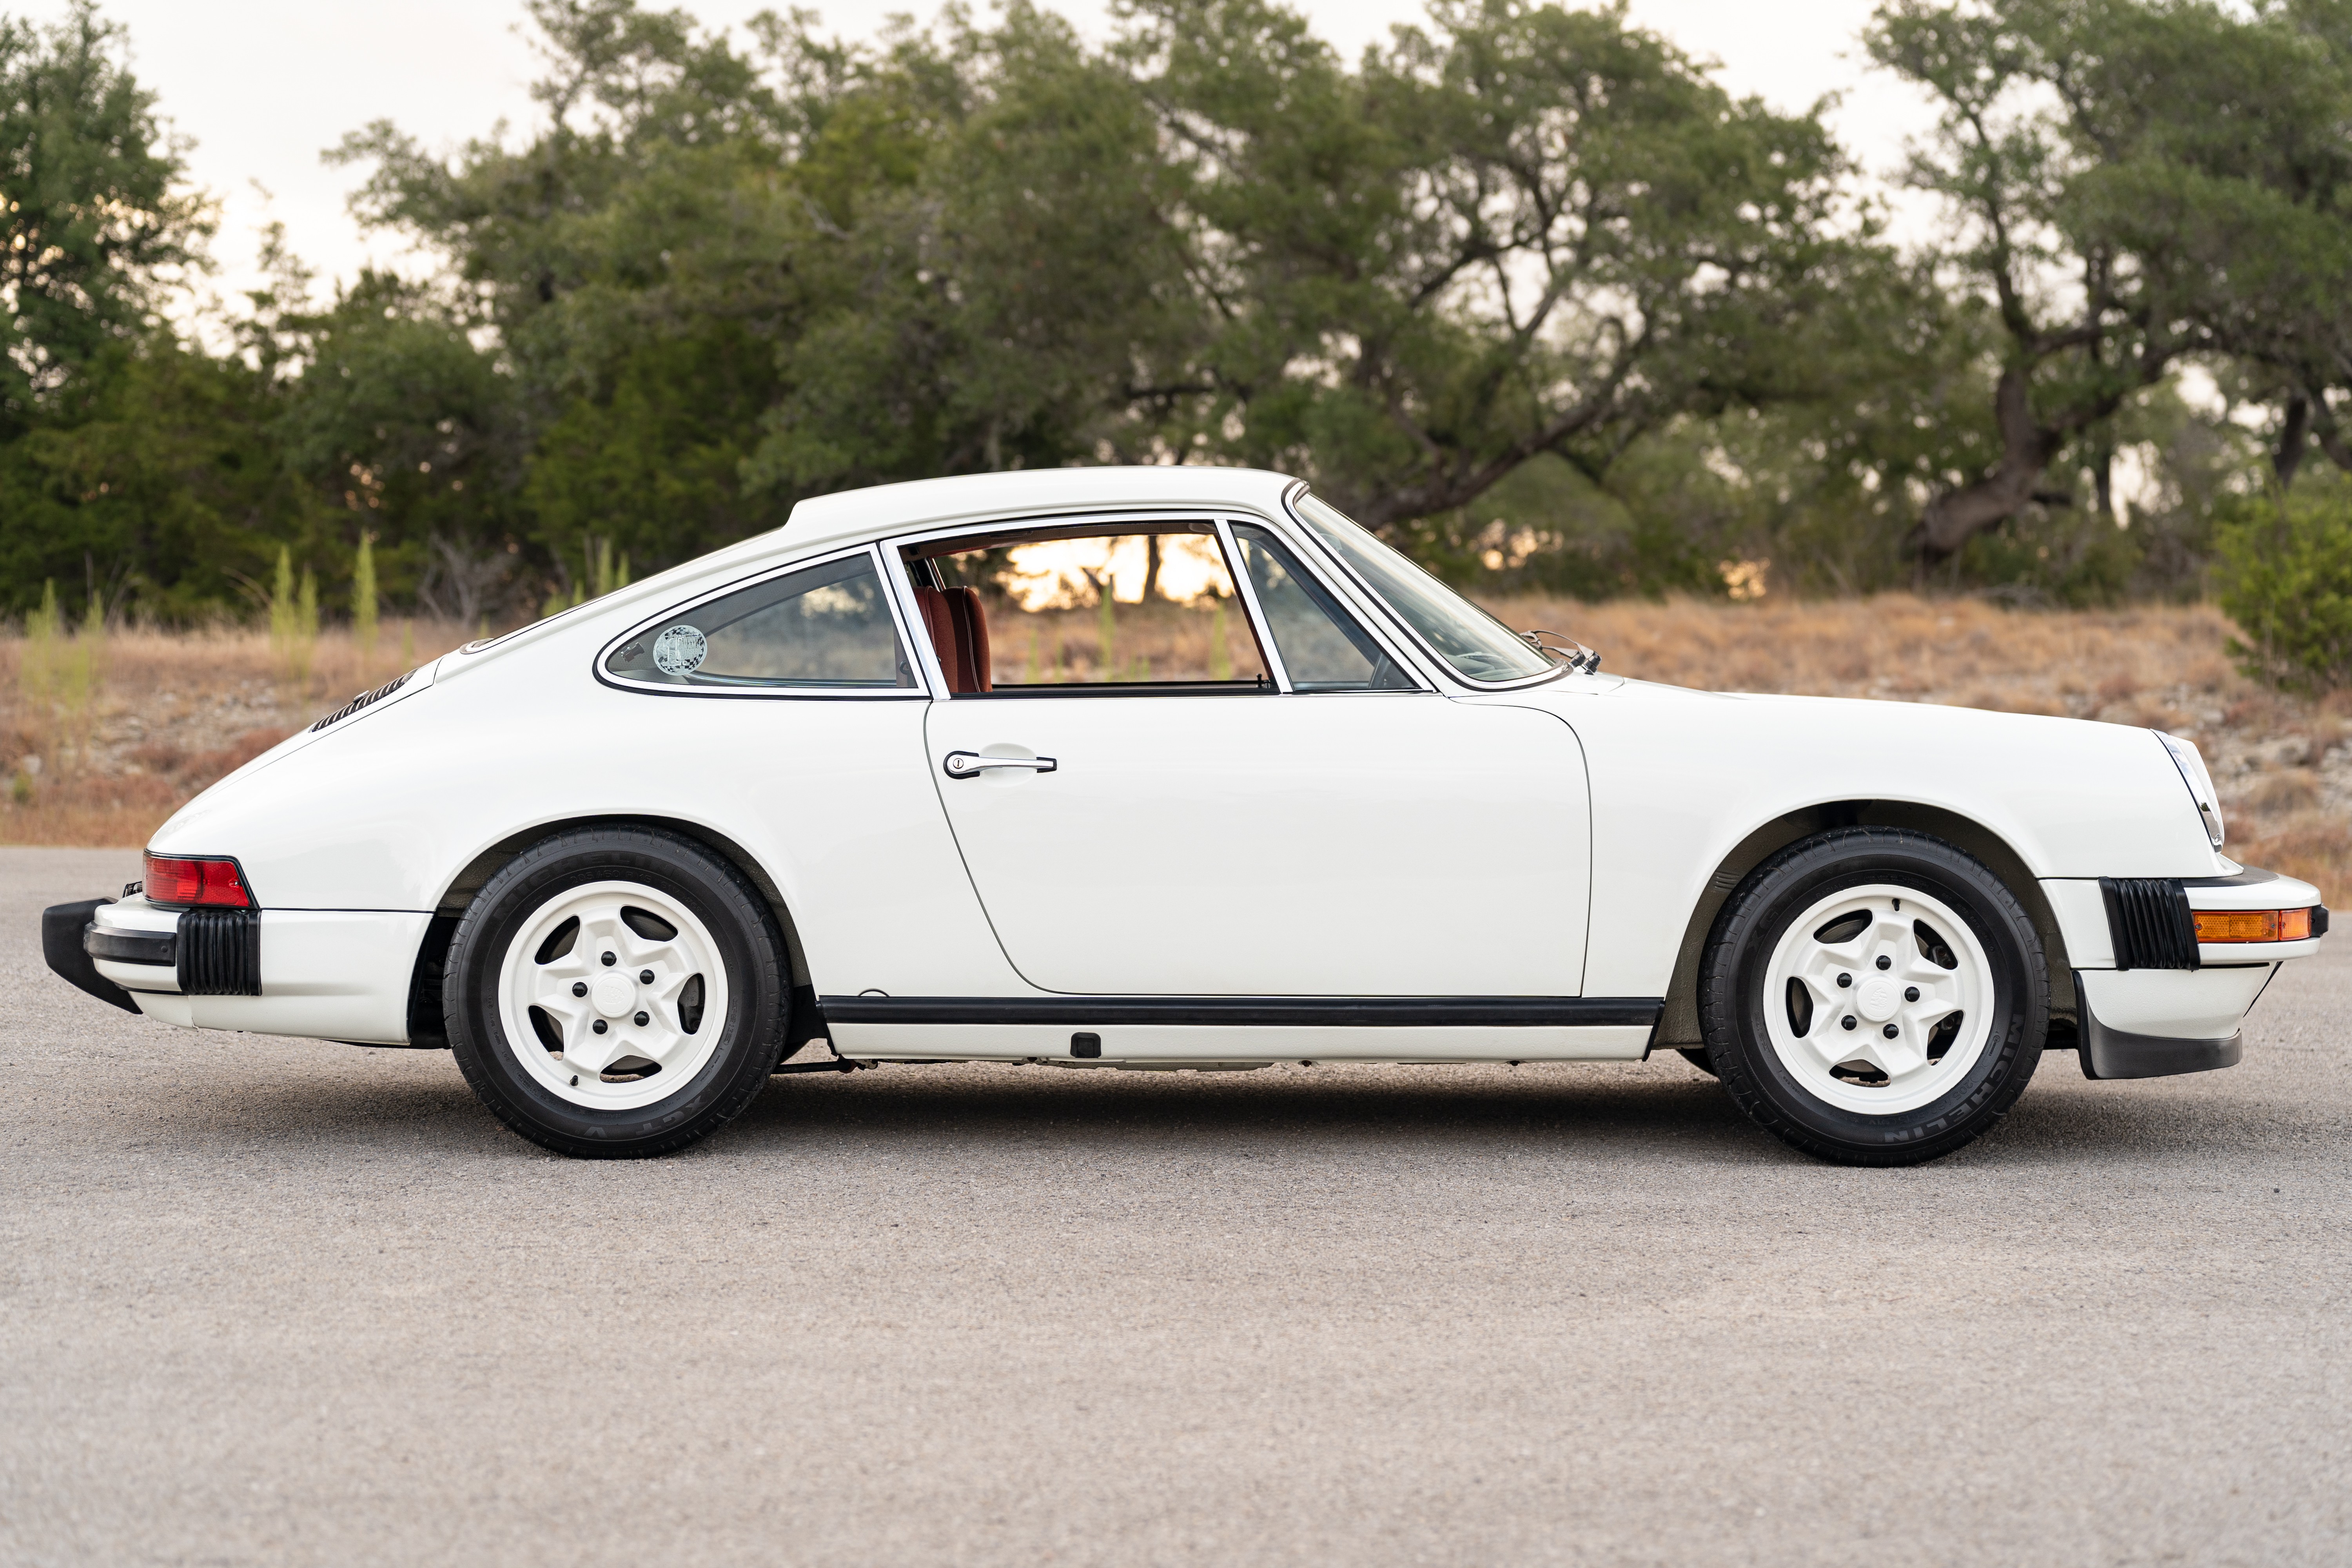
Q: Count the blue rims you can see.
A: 0